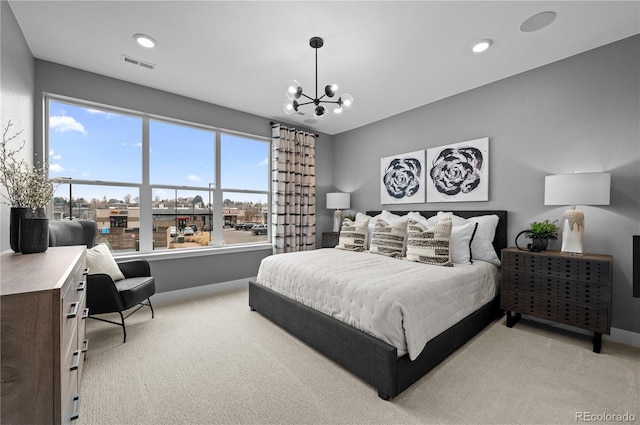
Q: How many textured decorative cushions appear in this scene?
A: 3